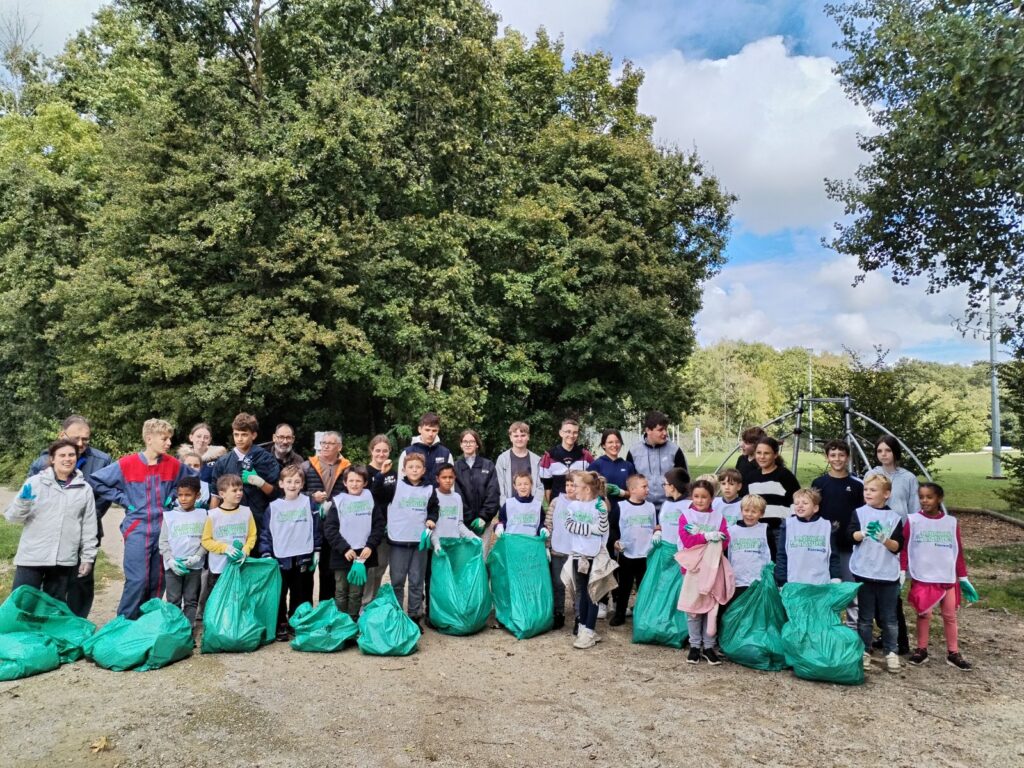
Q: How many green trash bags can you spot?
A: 11